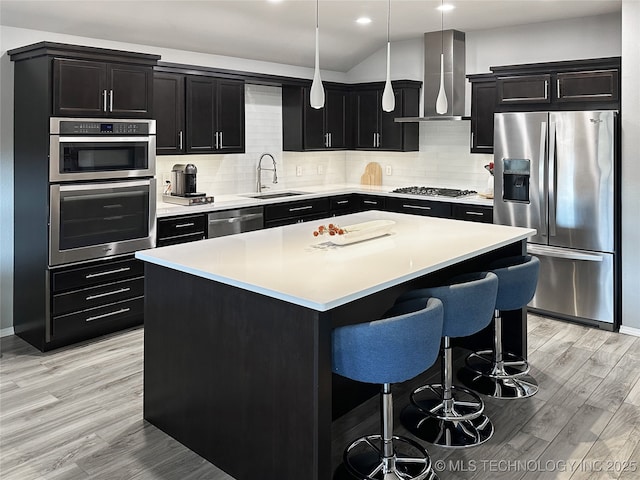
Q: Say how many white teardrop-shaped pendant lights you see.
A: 3